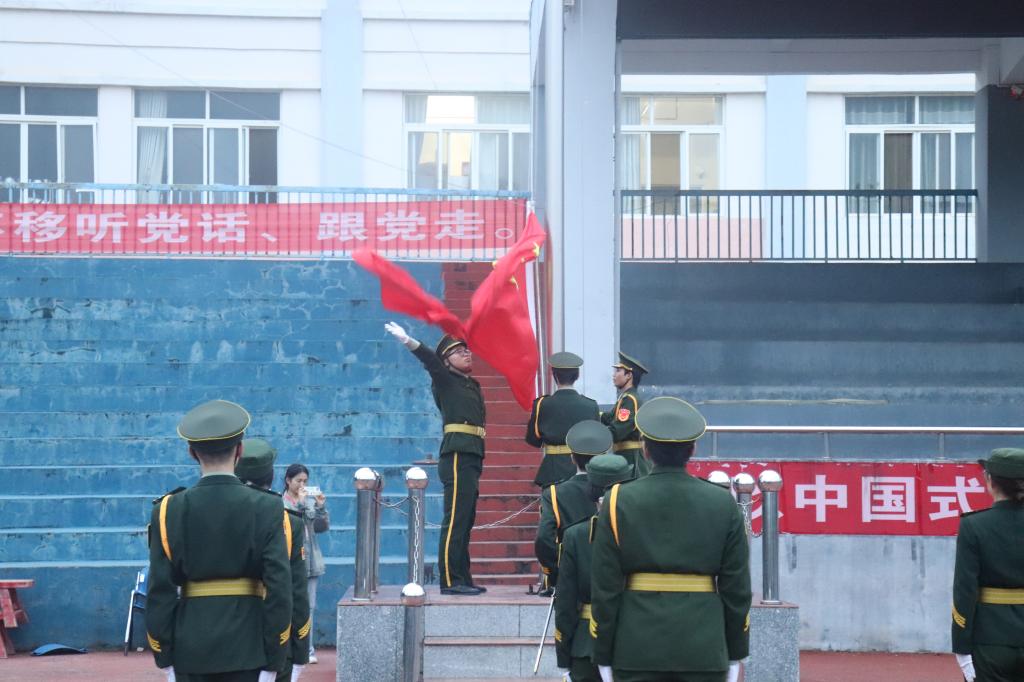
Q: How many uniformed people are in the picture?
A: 9